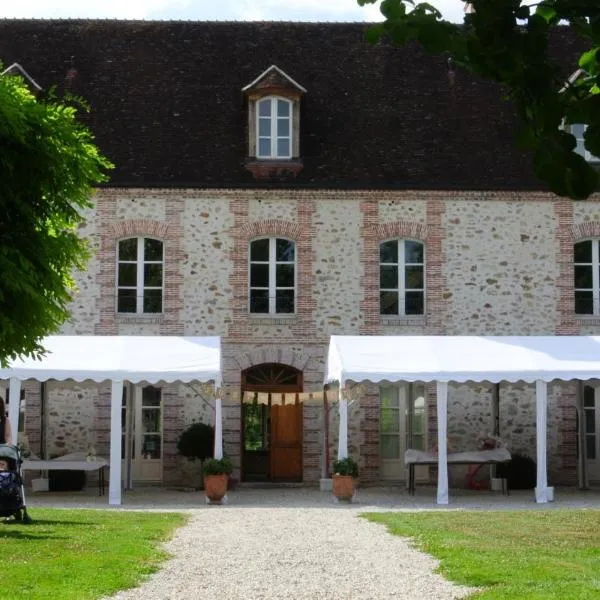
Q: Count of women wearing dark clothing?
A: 1